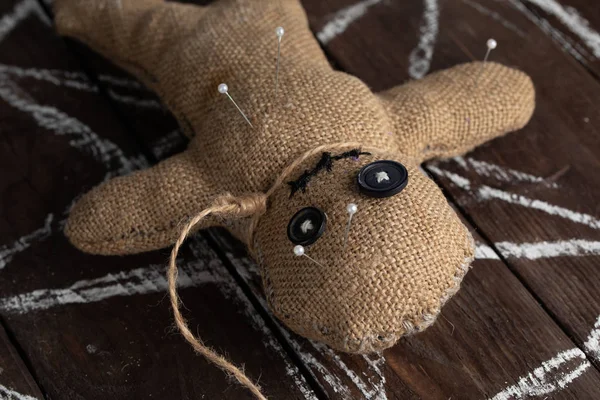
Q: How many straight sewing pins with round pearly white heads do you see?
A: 5